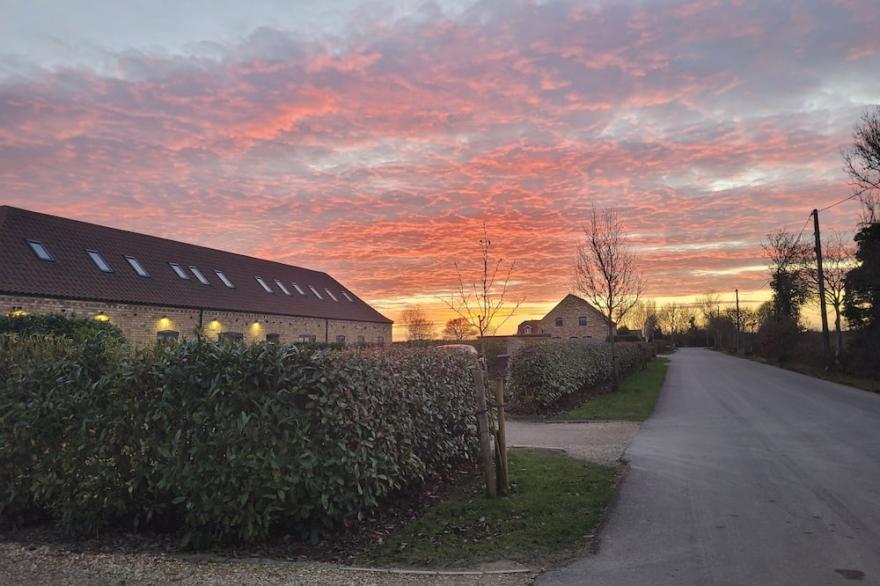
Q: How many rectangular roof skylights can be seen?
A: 12